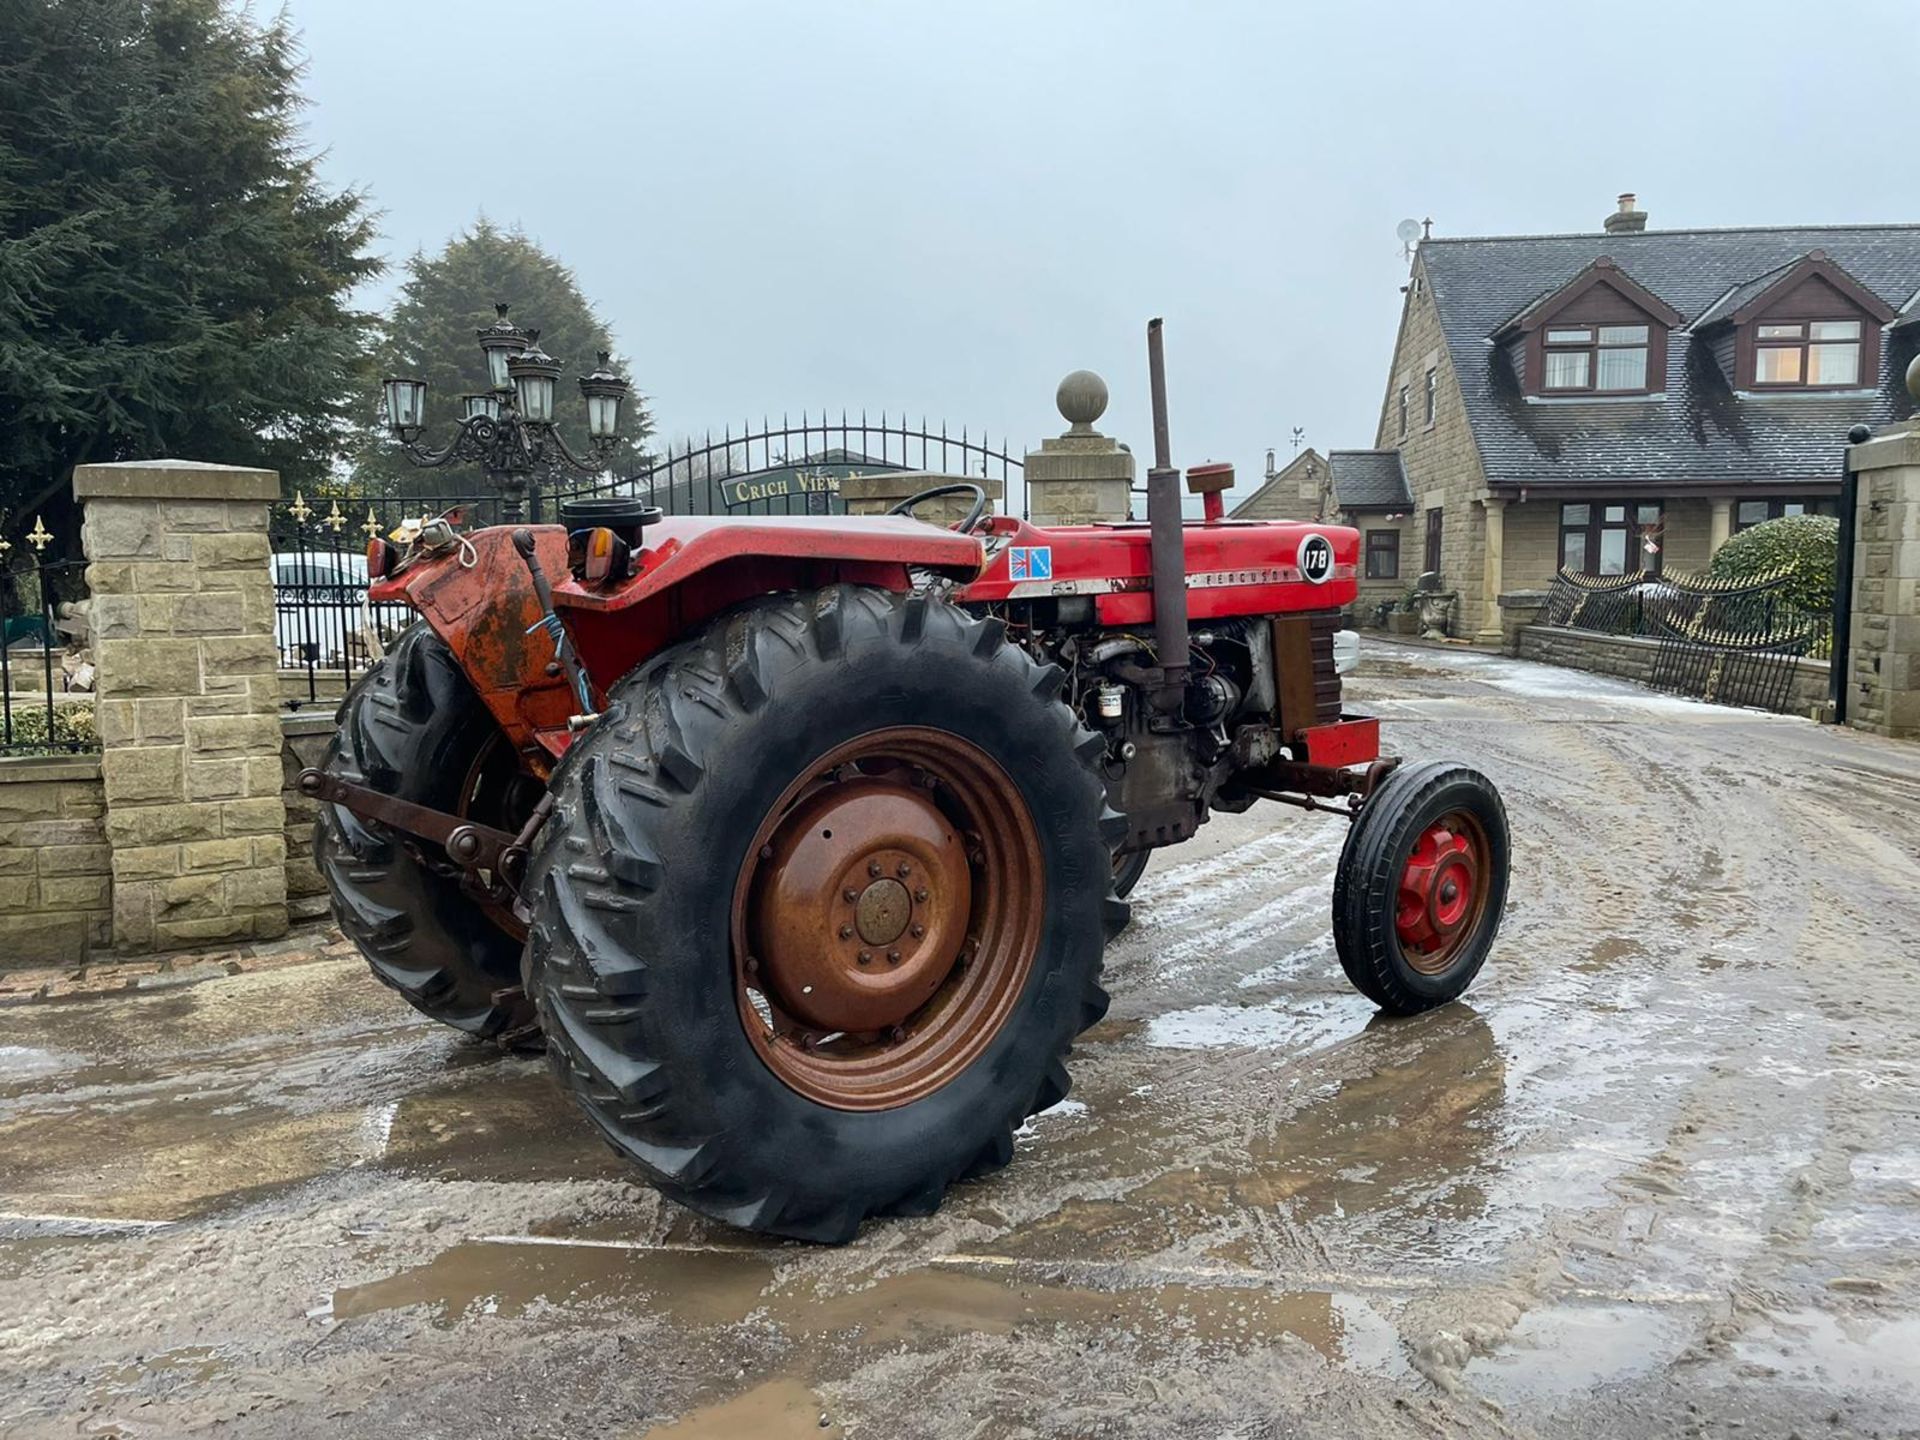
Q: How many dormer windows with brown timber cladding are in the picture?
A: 2